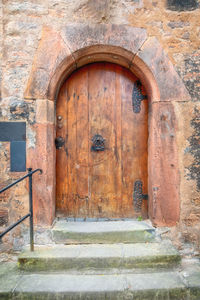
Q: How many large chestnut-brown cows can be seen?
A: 0